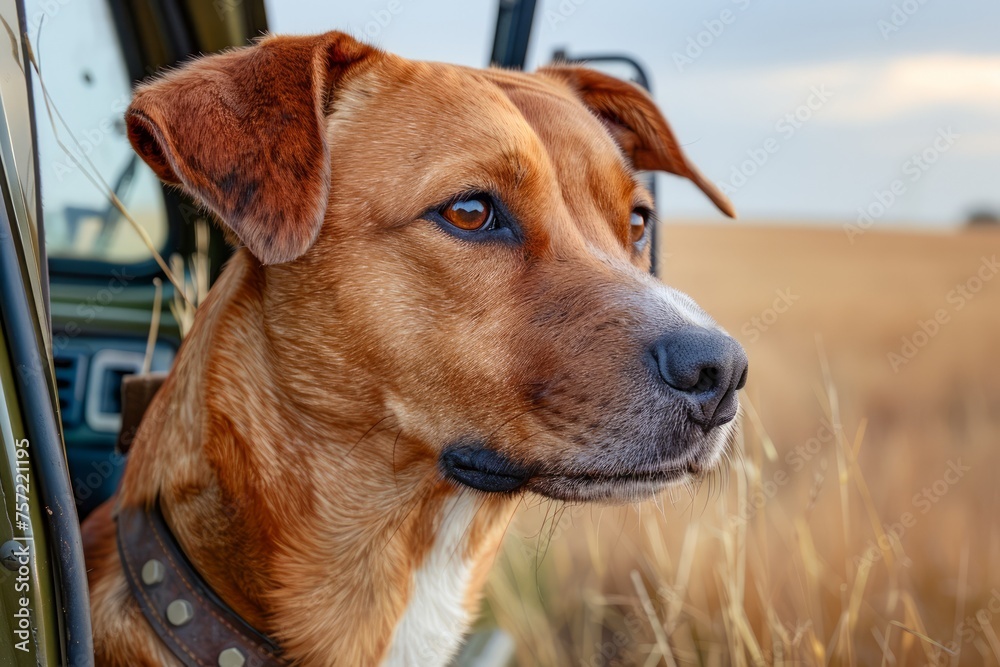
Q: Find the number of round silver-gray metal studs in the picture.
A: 3